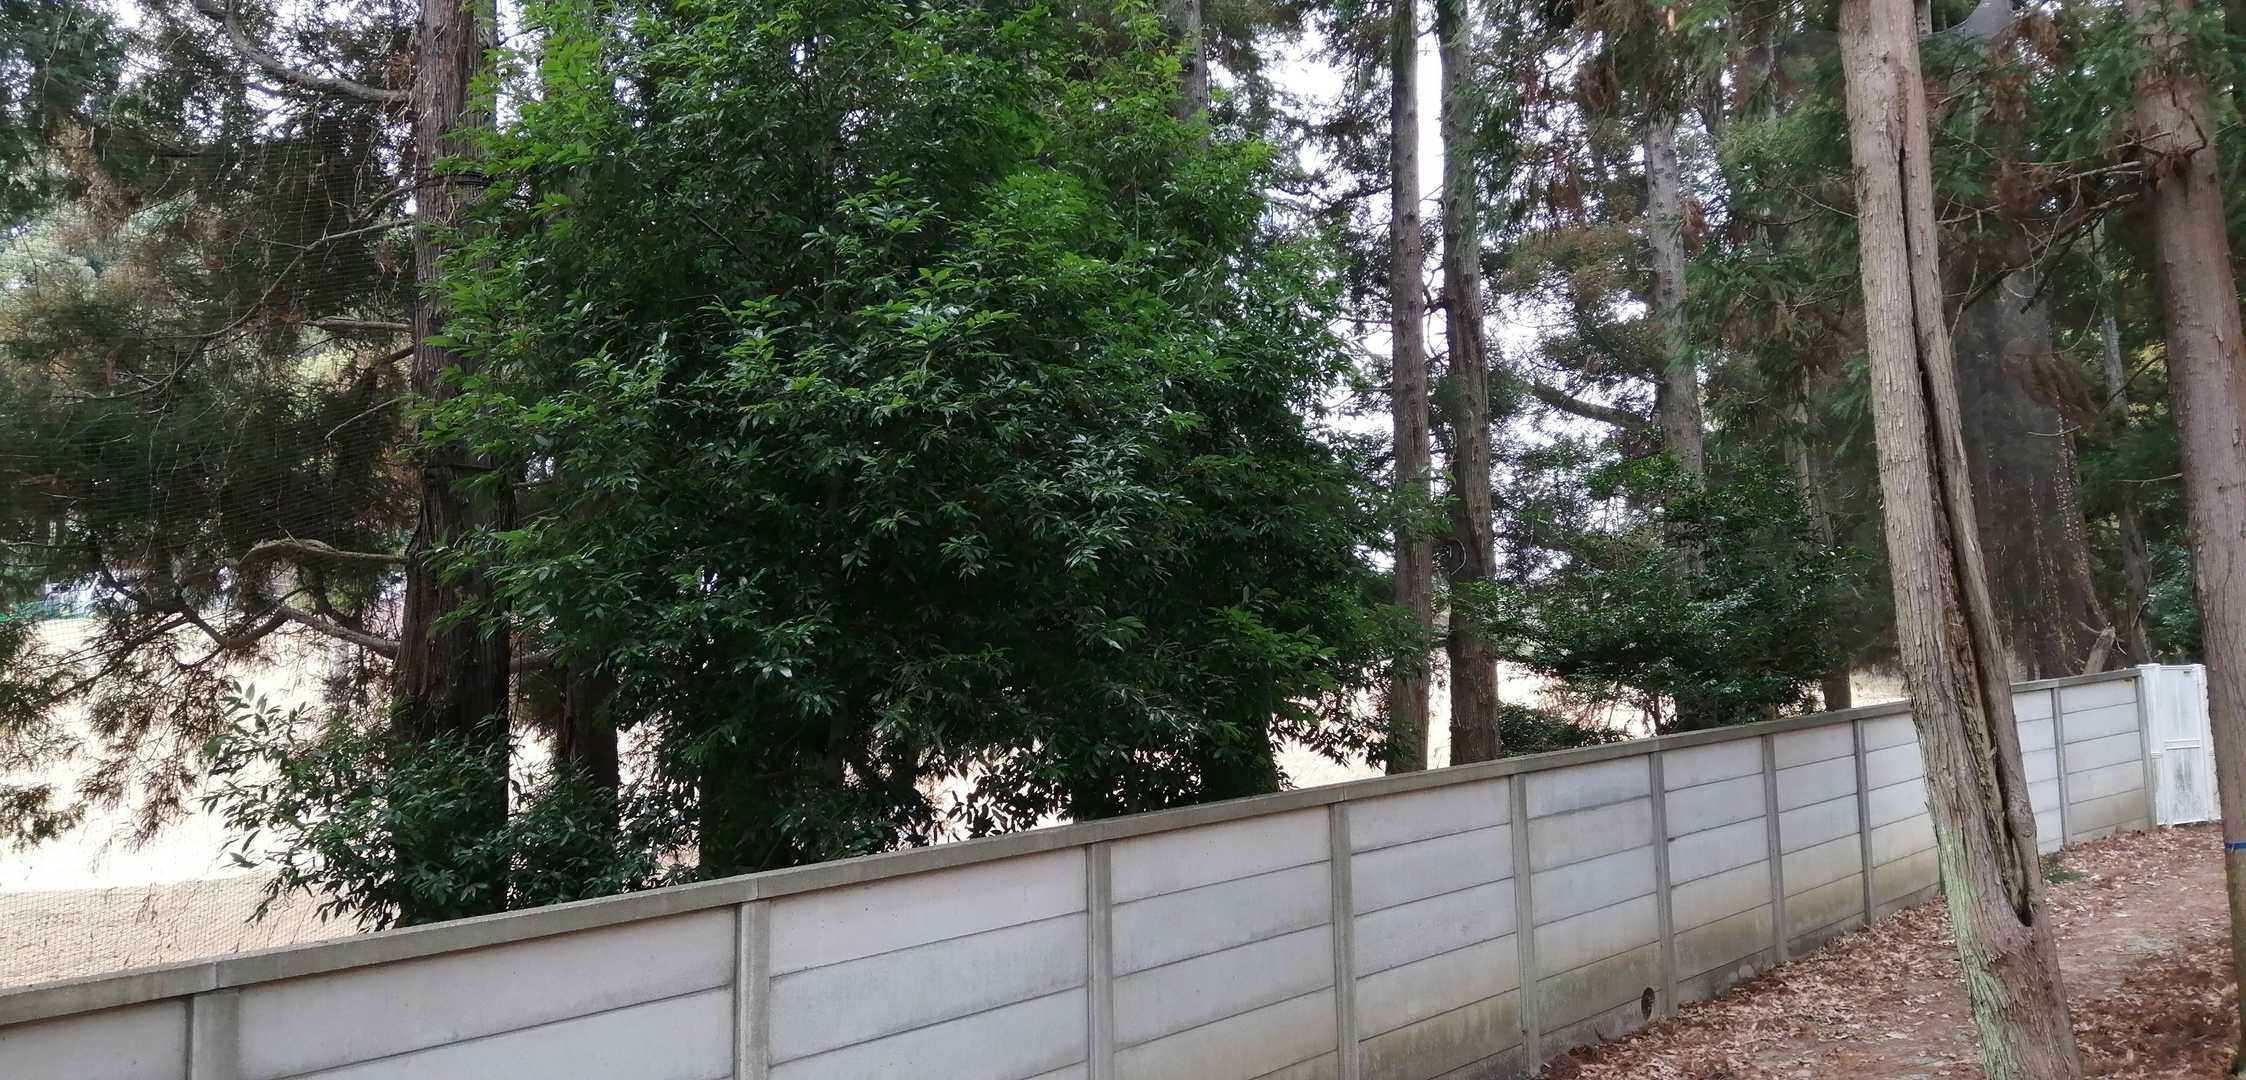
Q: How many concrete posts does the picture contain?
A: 10